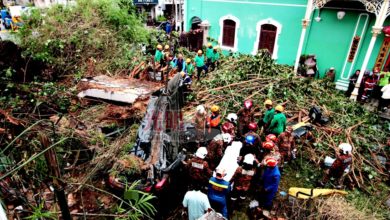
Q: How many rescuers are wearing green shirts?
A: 7